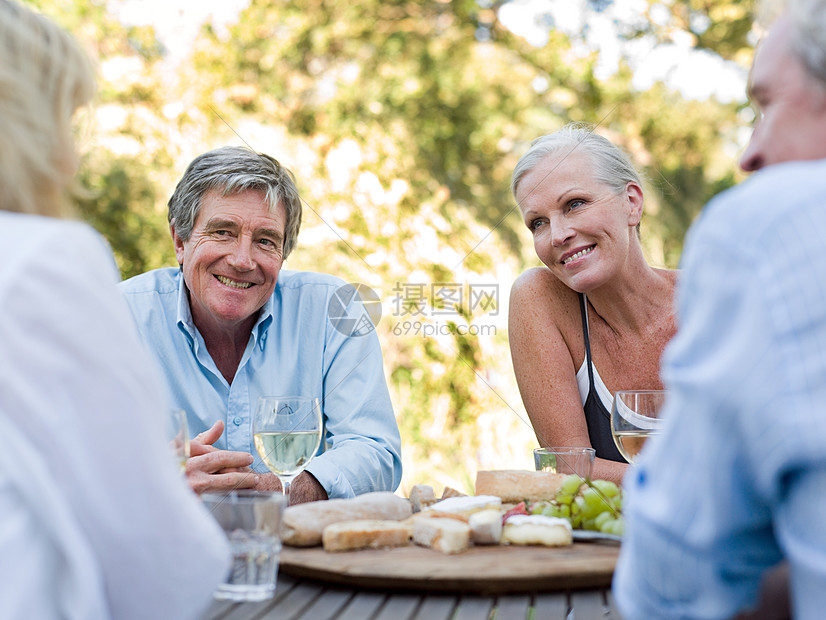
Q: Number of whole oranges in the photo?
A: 0